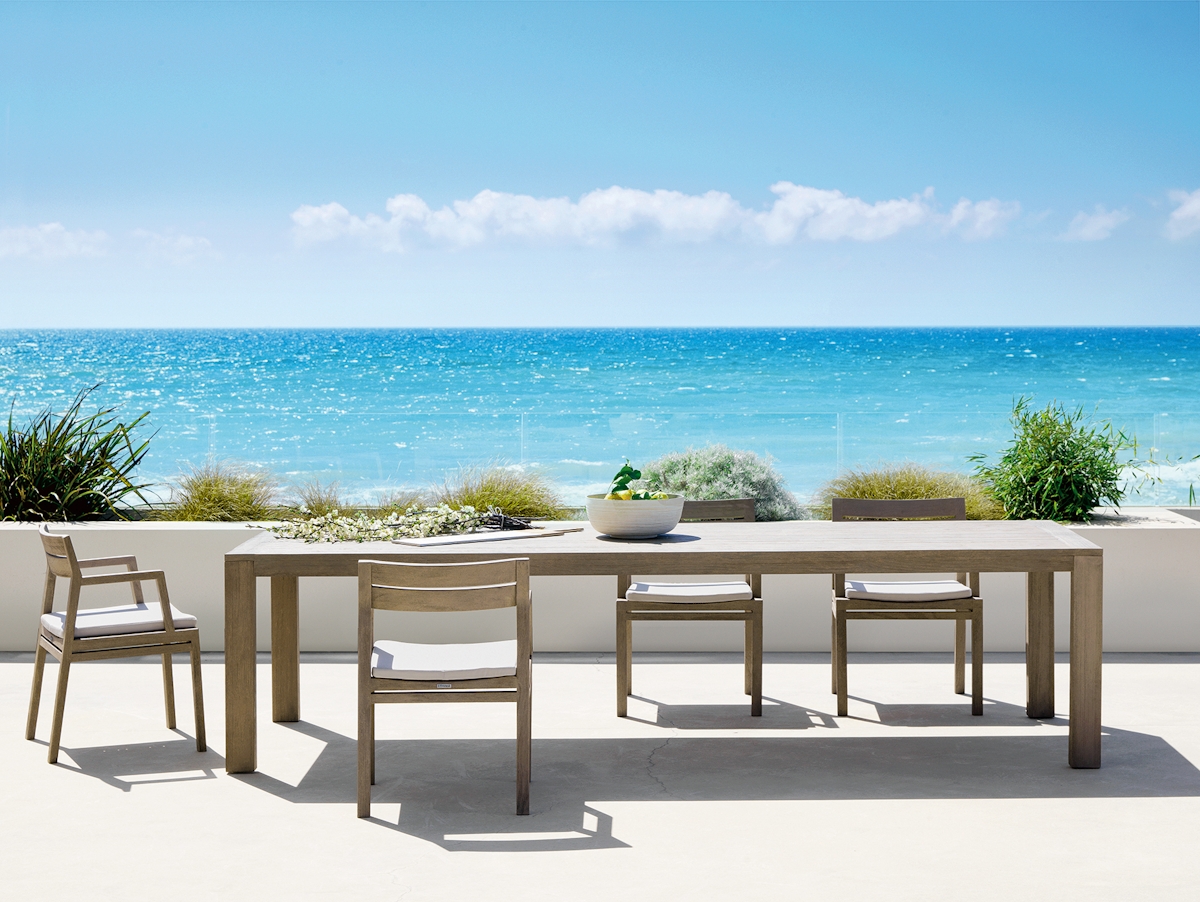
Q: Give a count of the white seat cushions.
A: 4